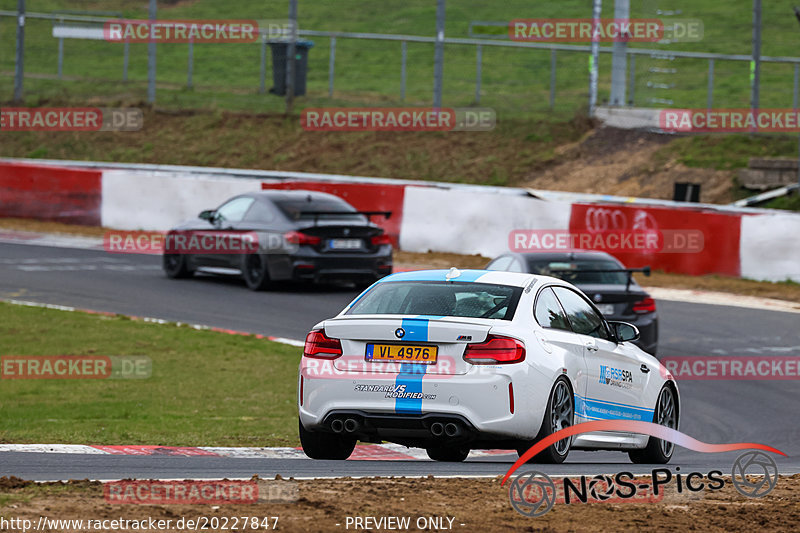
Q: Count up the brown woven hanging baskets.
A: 0